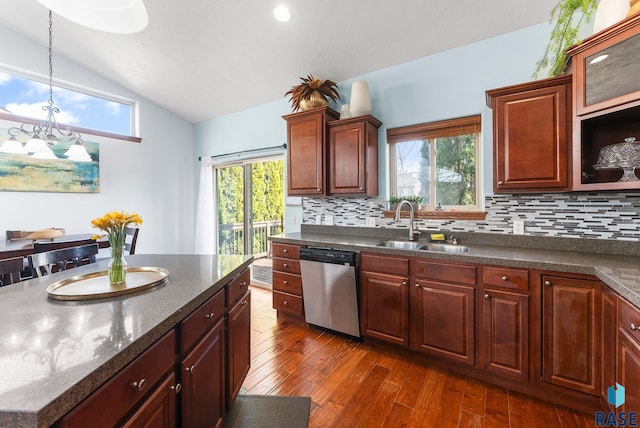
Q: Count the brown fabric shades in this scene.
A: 1